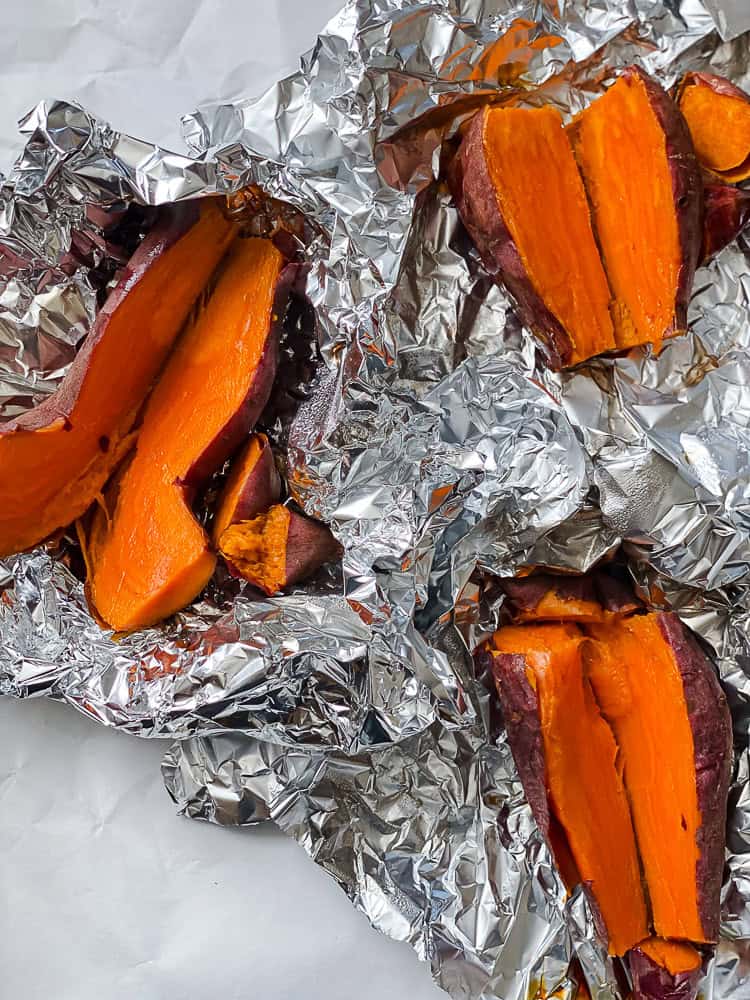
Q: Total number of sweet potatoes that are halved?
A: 3